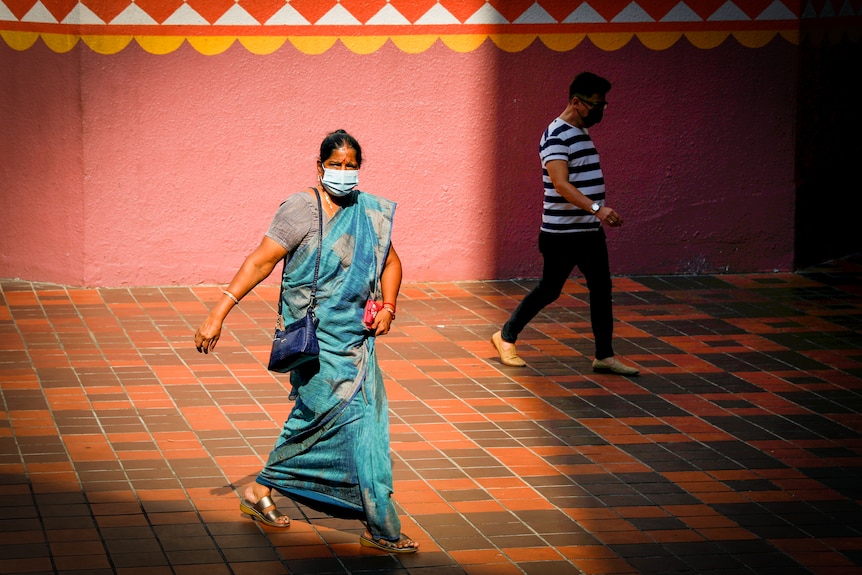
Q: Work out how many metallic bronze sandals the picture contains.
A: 2